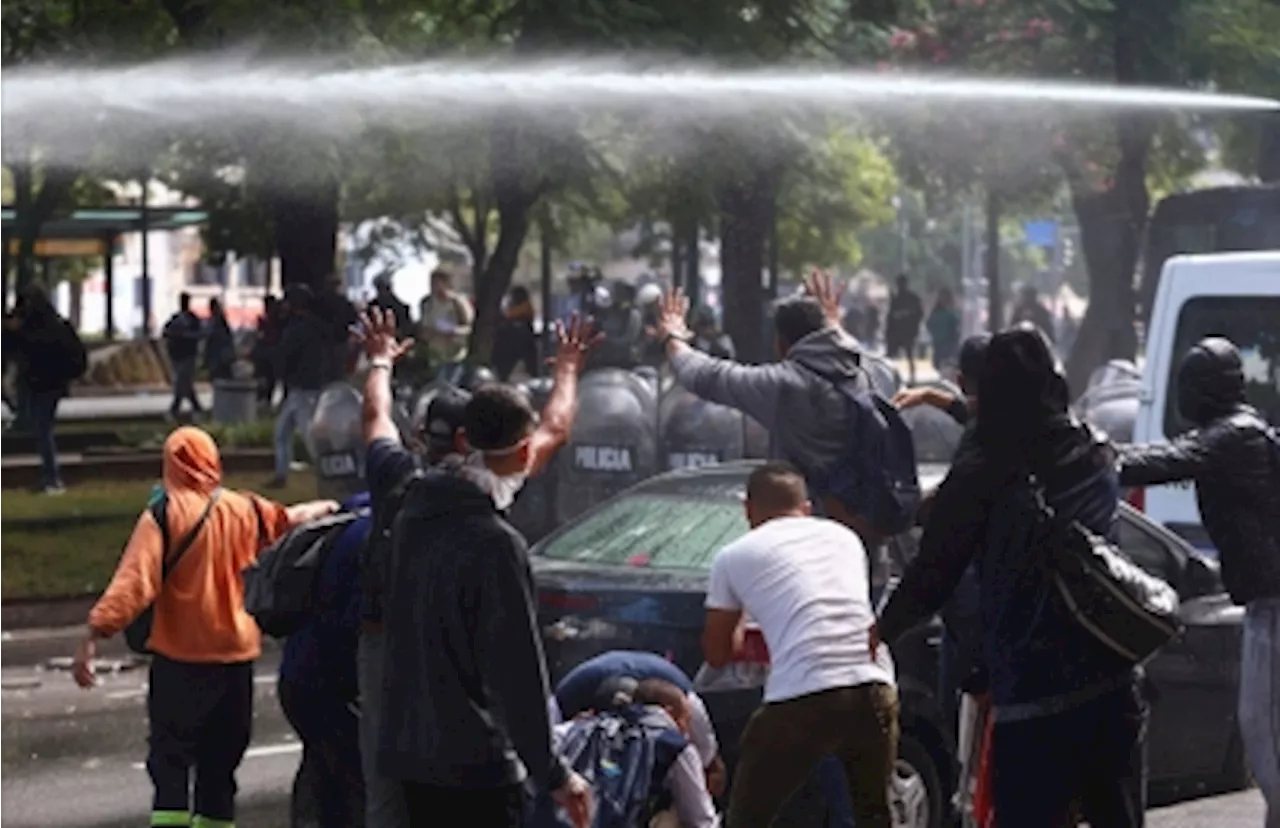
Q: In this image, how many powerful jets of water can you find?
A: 1